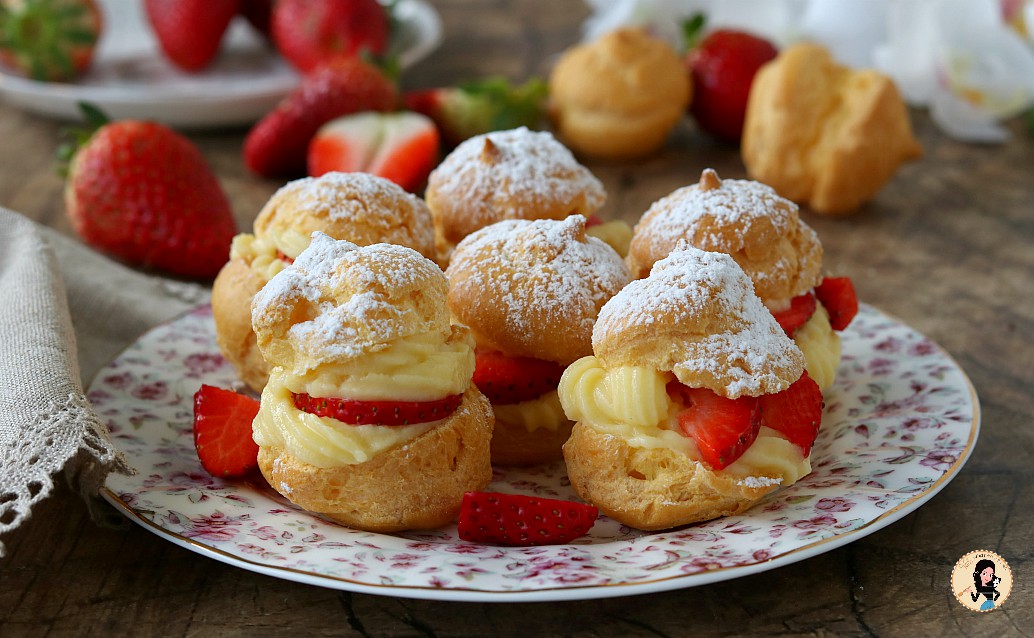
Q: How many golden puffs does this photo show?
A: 8